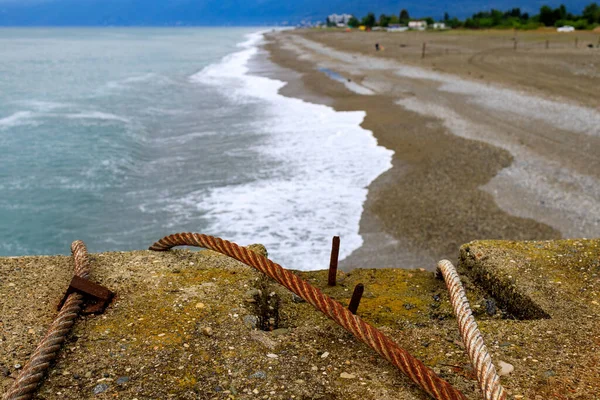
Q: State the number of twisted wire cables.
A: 3